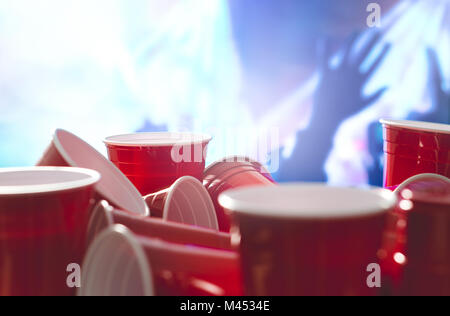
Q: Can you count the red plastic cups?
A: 11